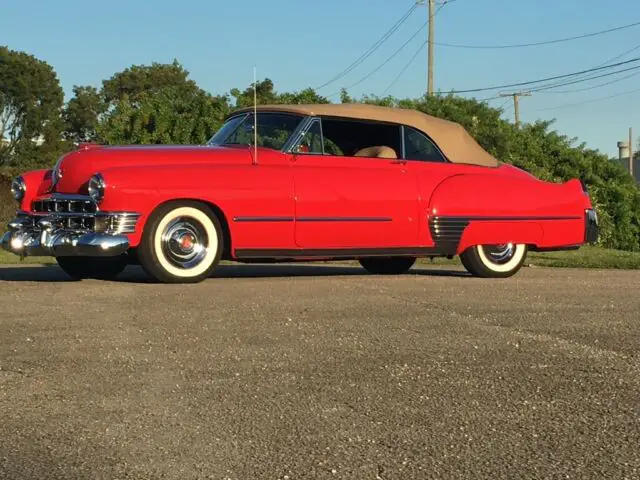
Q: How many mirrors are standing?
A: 1